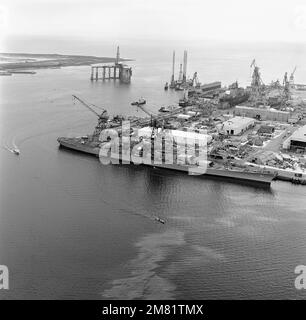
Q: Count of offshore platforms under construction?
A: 2